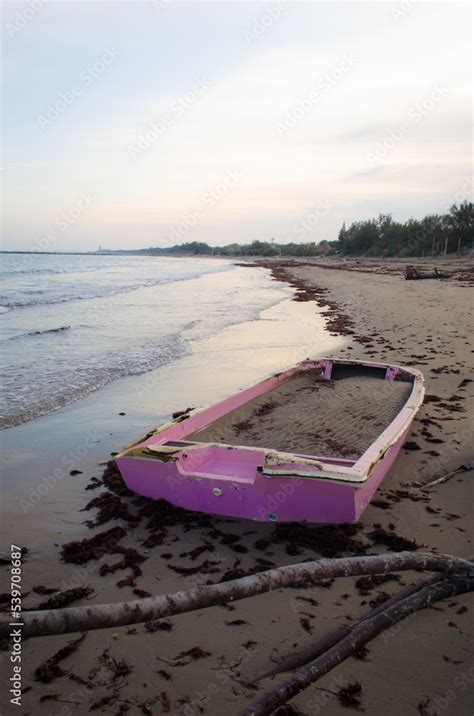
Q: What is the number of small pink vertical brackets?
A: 2